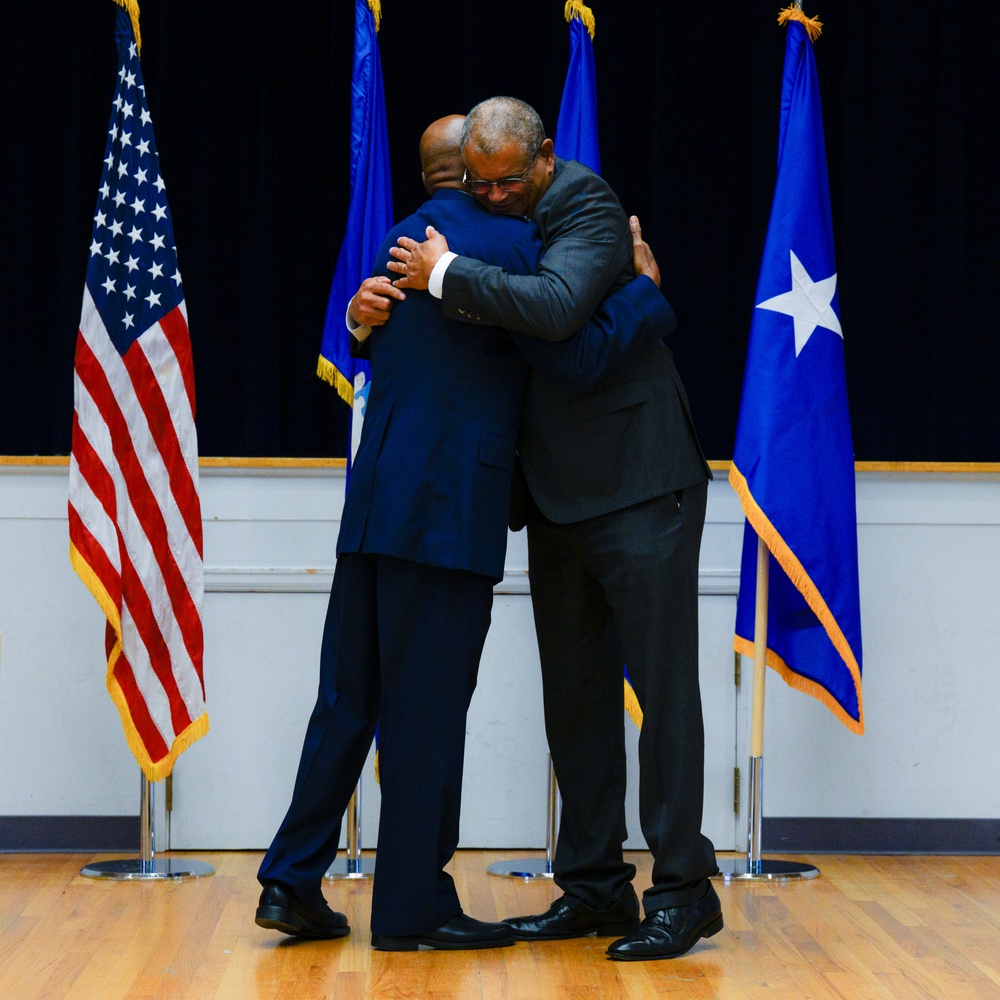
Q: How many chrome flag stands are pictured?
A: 4